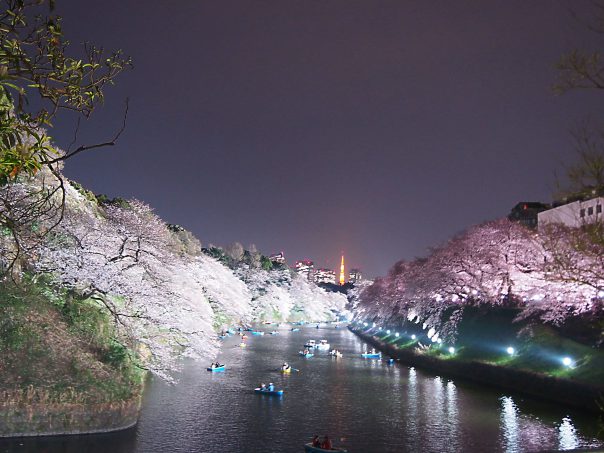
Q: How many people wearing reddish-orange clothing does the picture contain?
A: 2